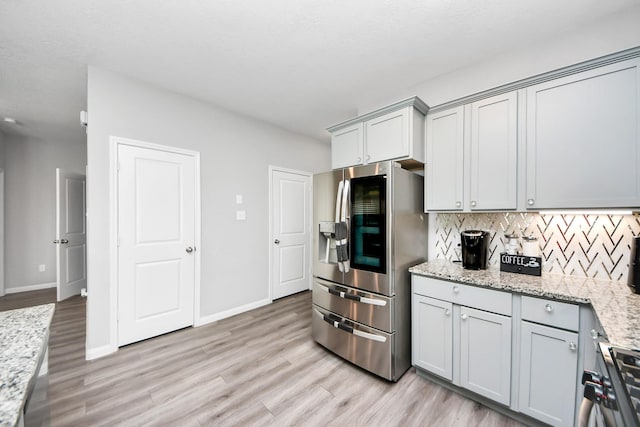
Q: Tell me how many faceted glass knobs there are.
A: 11